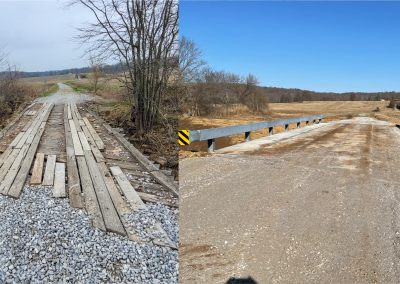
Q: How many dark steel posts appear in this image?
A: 8